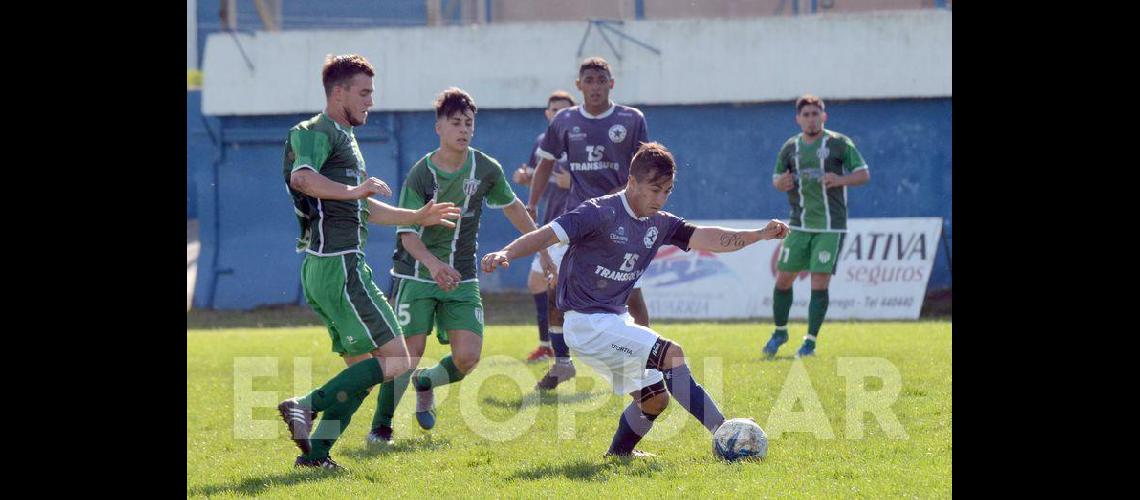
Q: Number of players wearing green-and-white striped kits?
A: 3